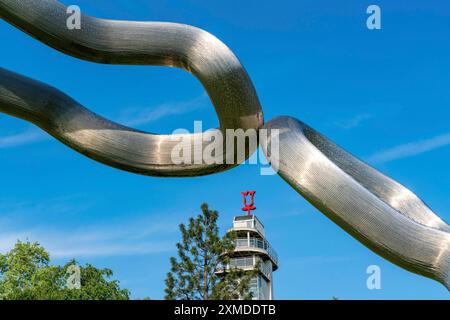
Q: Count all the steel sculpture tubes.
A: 2